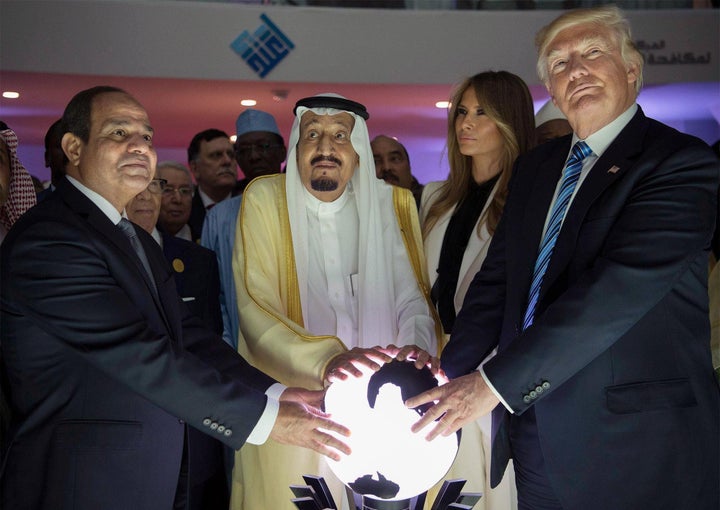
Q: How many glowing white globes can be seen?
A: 1